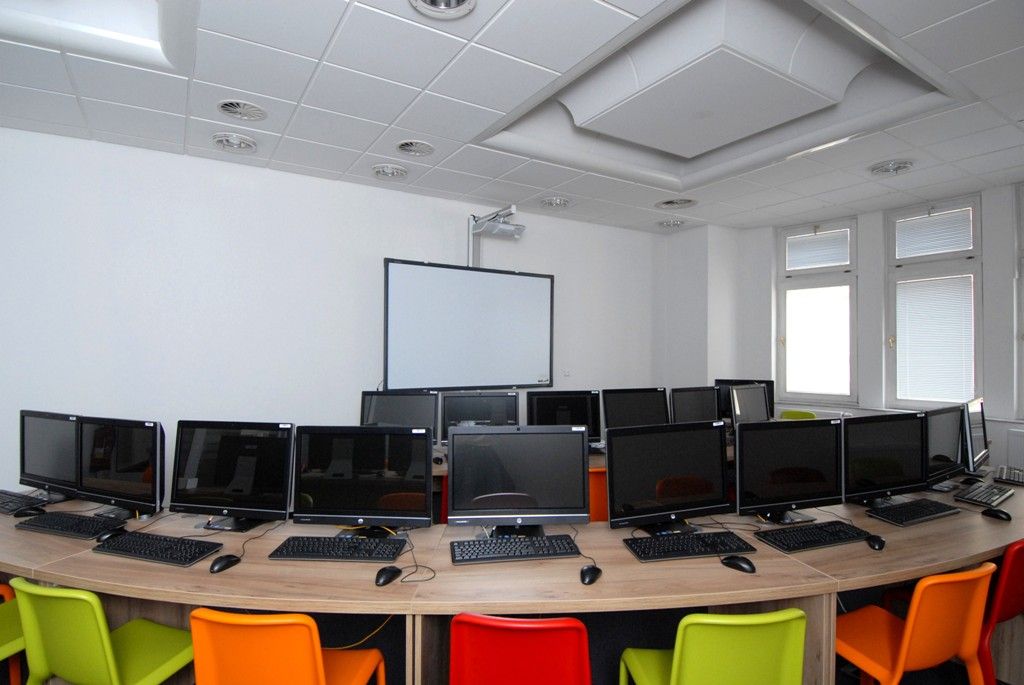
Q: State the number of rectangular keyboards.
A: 10